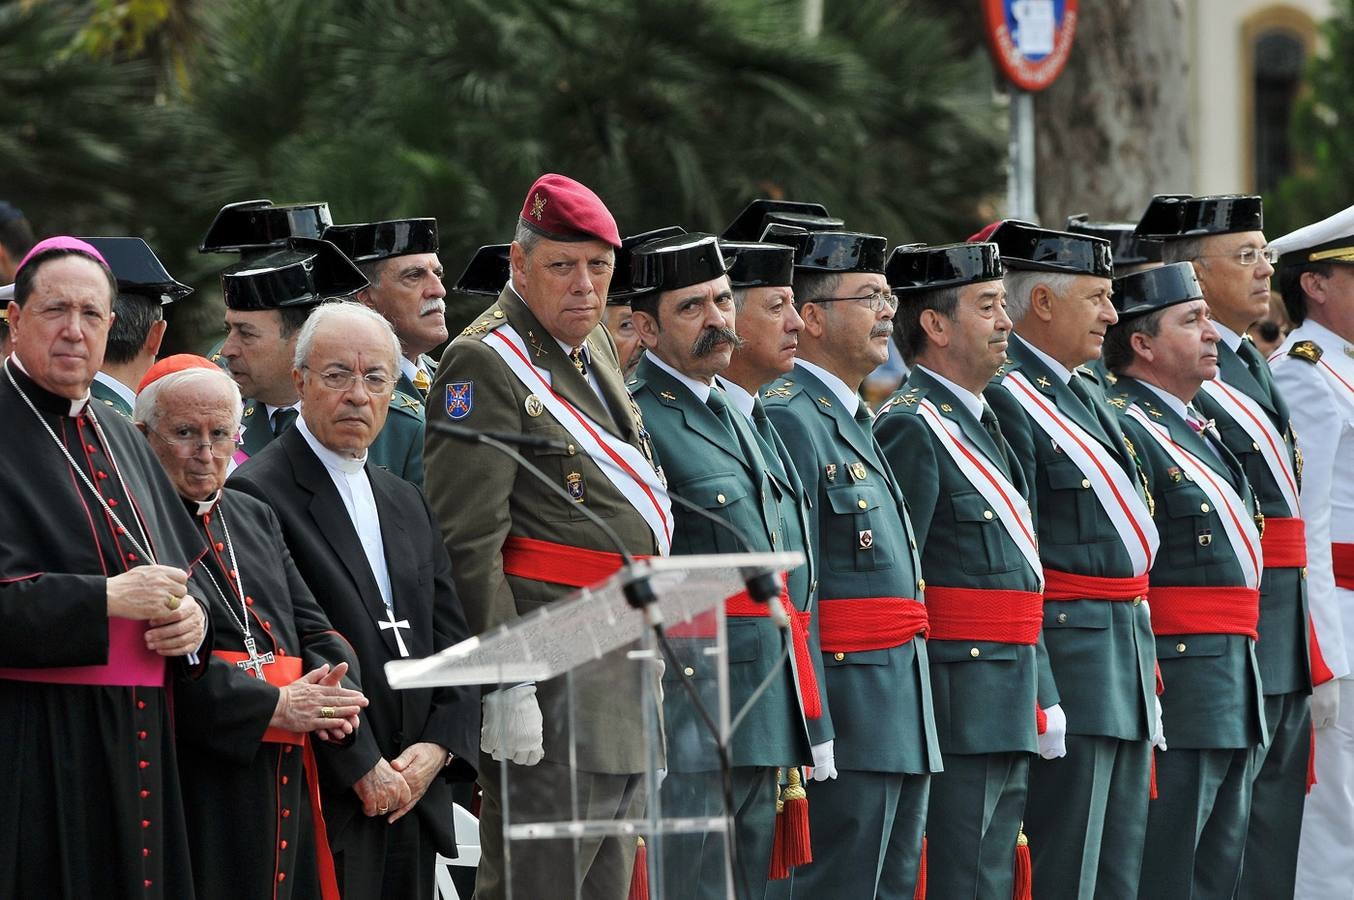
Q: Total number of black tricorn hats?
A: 15